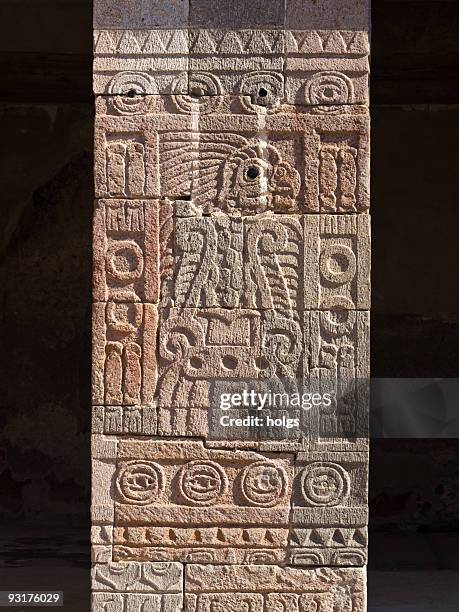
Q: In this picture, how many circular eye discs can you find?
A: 8